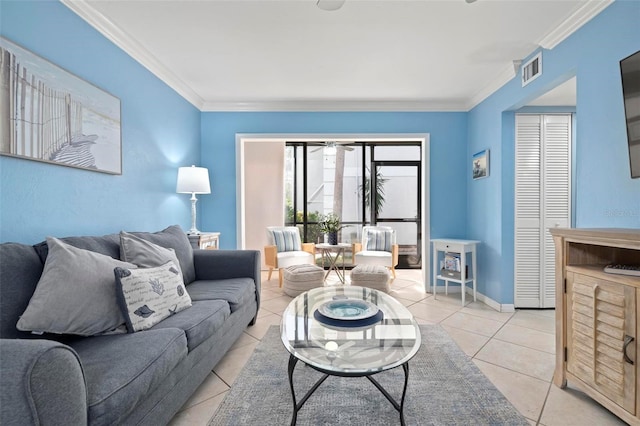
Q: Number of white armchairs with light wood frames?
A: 2